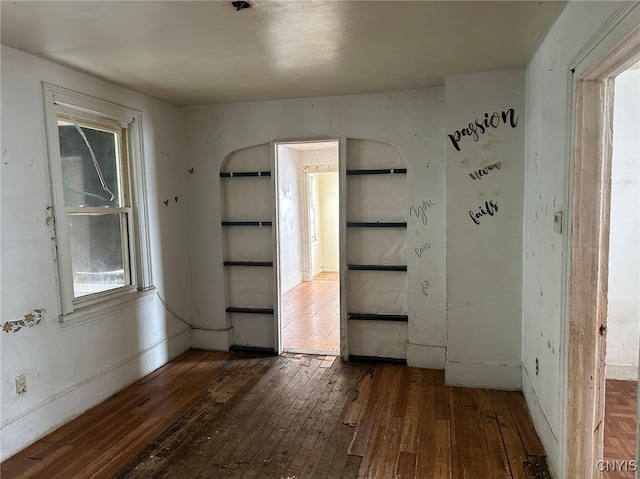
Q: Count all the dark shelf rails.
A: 10